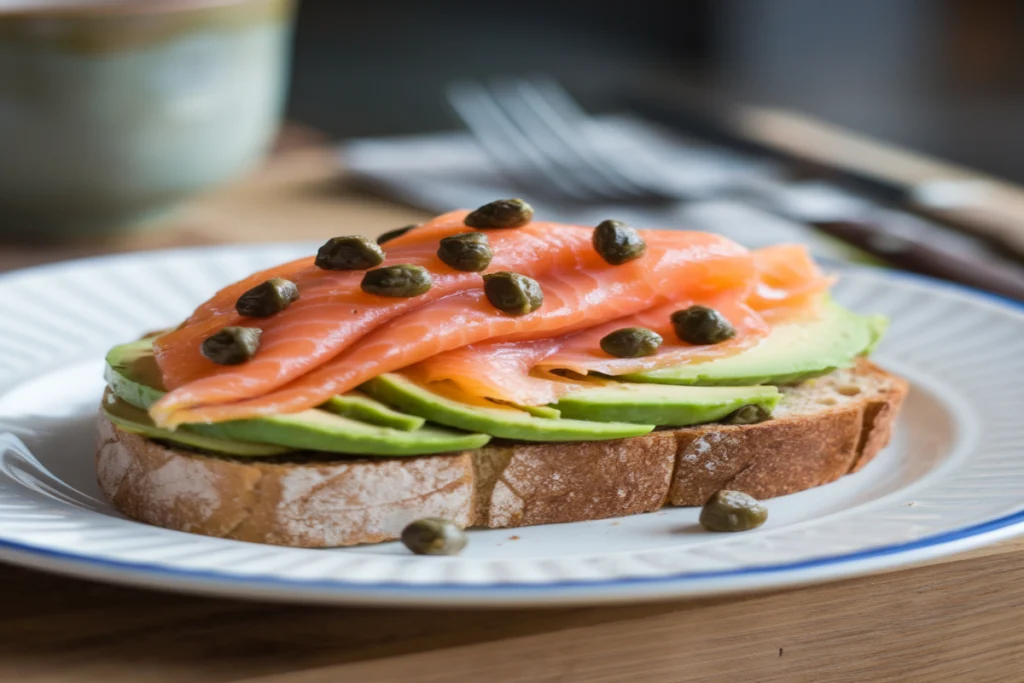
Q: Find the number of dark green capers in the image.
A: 14